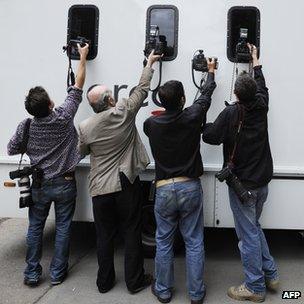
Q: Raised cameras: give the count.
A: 4